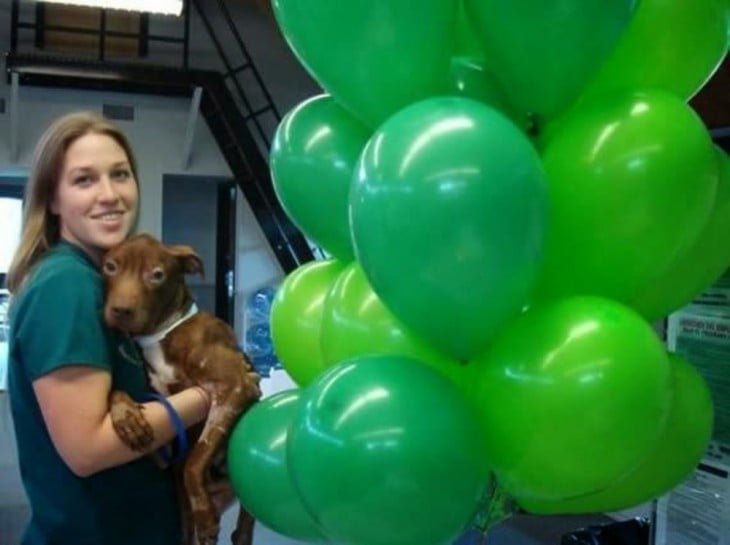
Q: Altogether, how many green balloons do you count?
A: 14